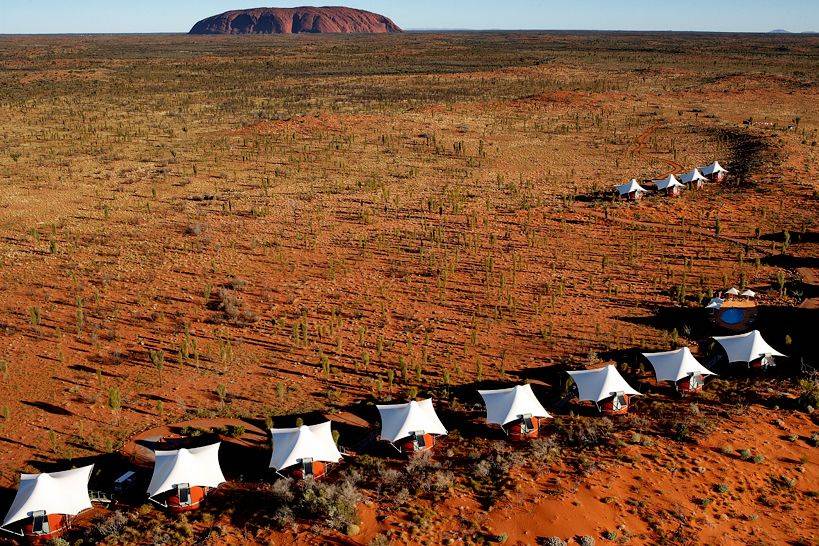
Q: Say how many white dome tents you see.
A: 12